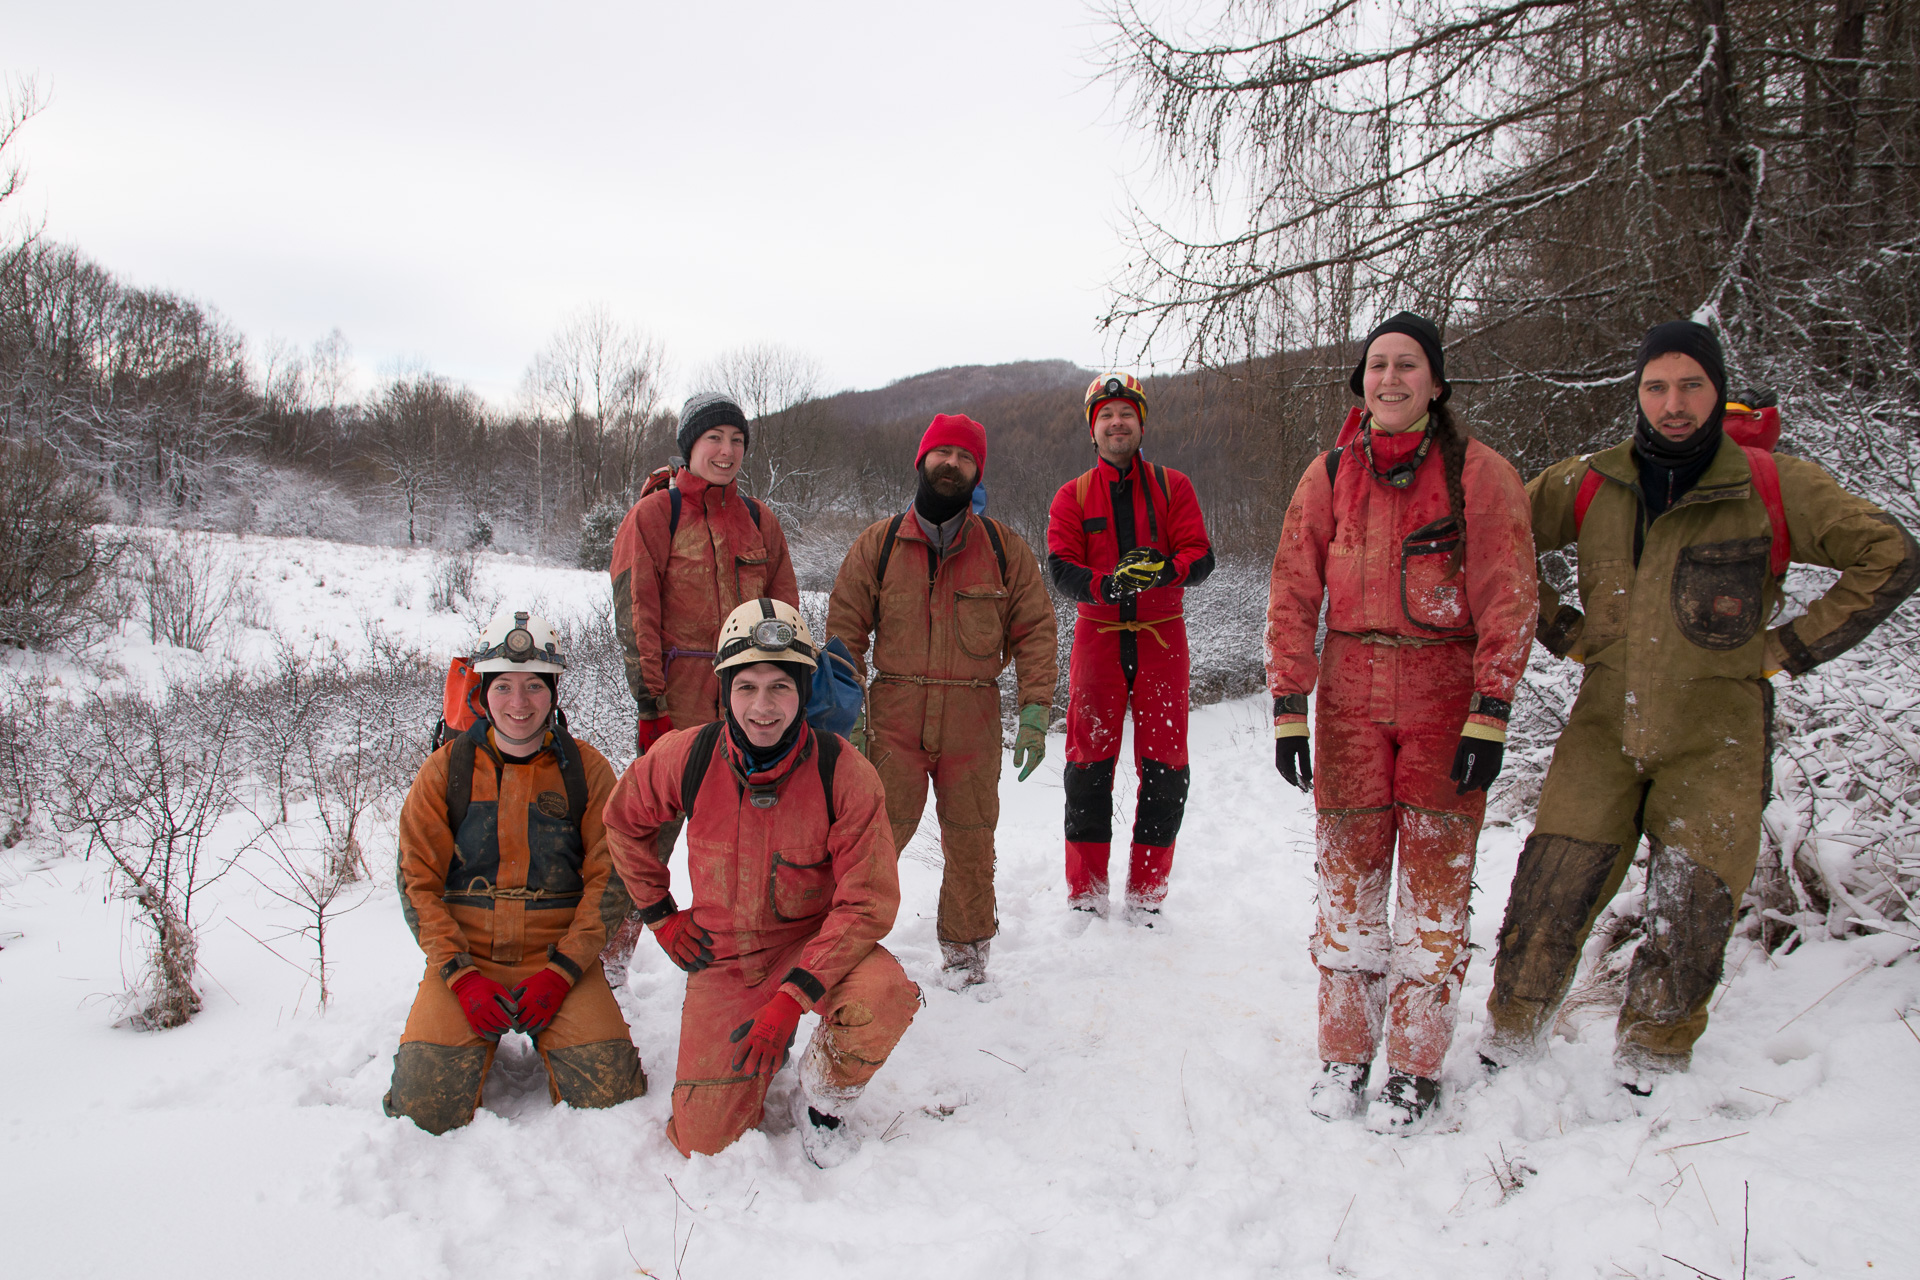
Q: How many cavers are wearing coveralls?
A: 7